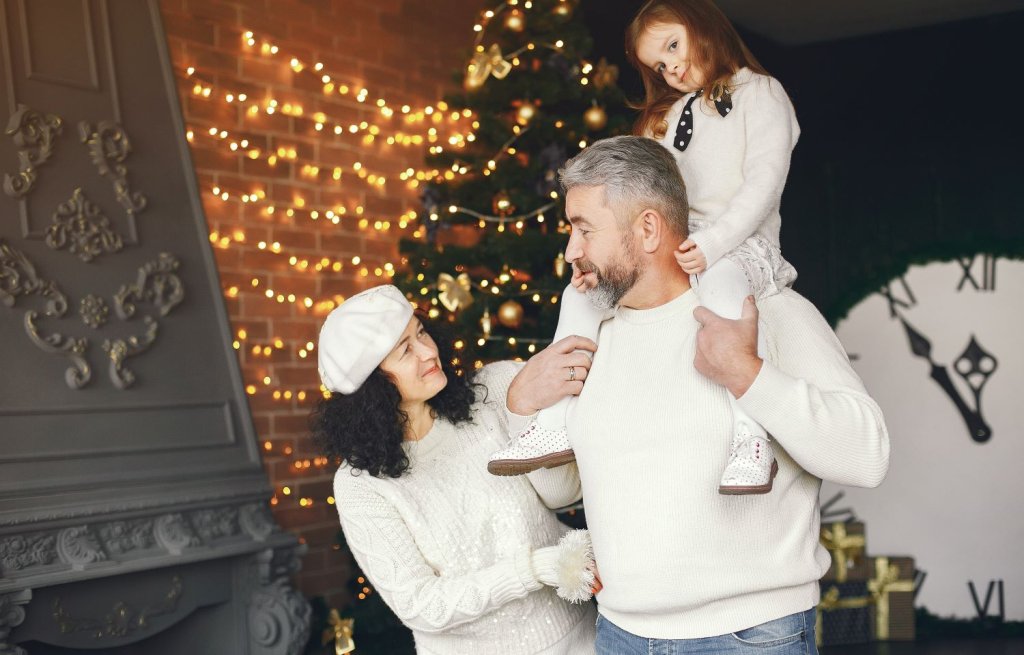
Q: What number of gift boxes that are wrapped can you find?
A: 3